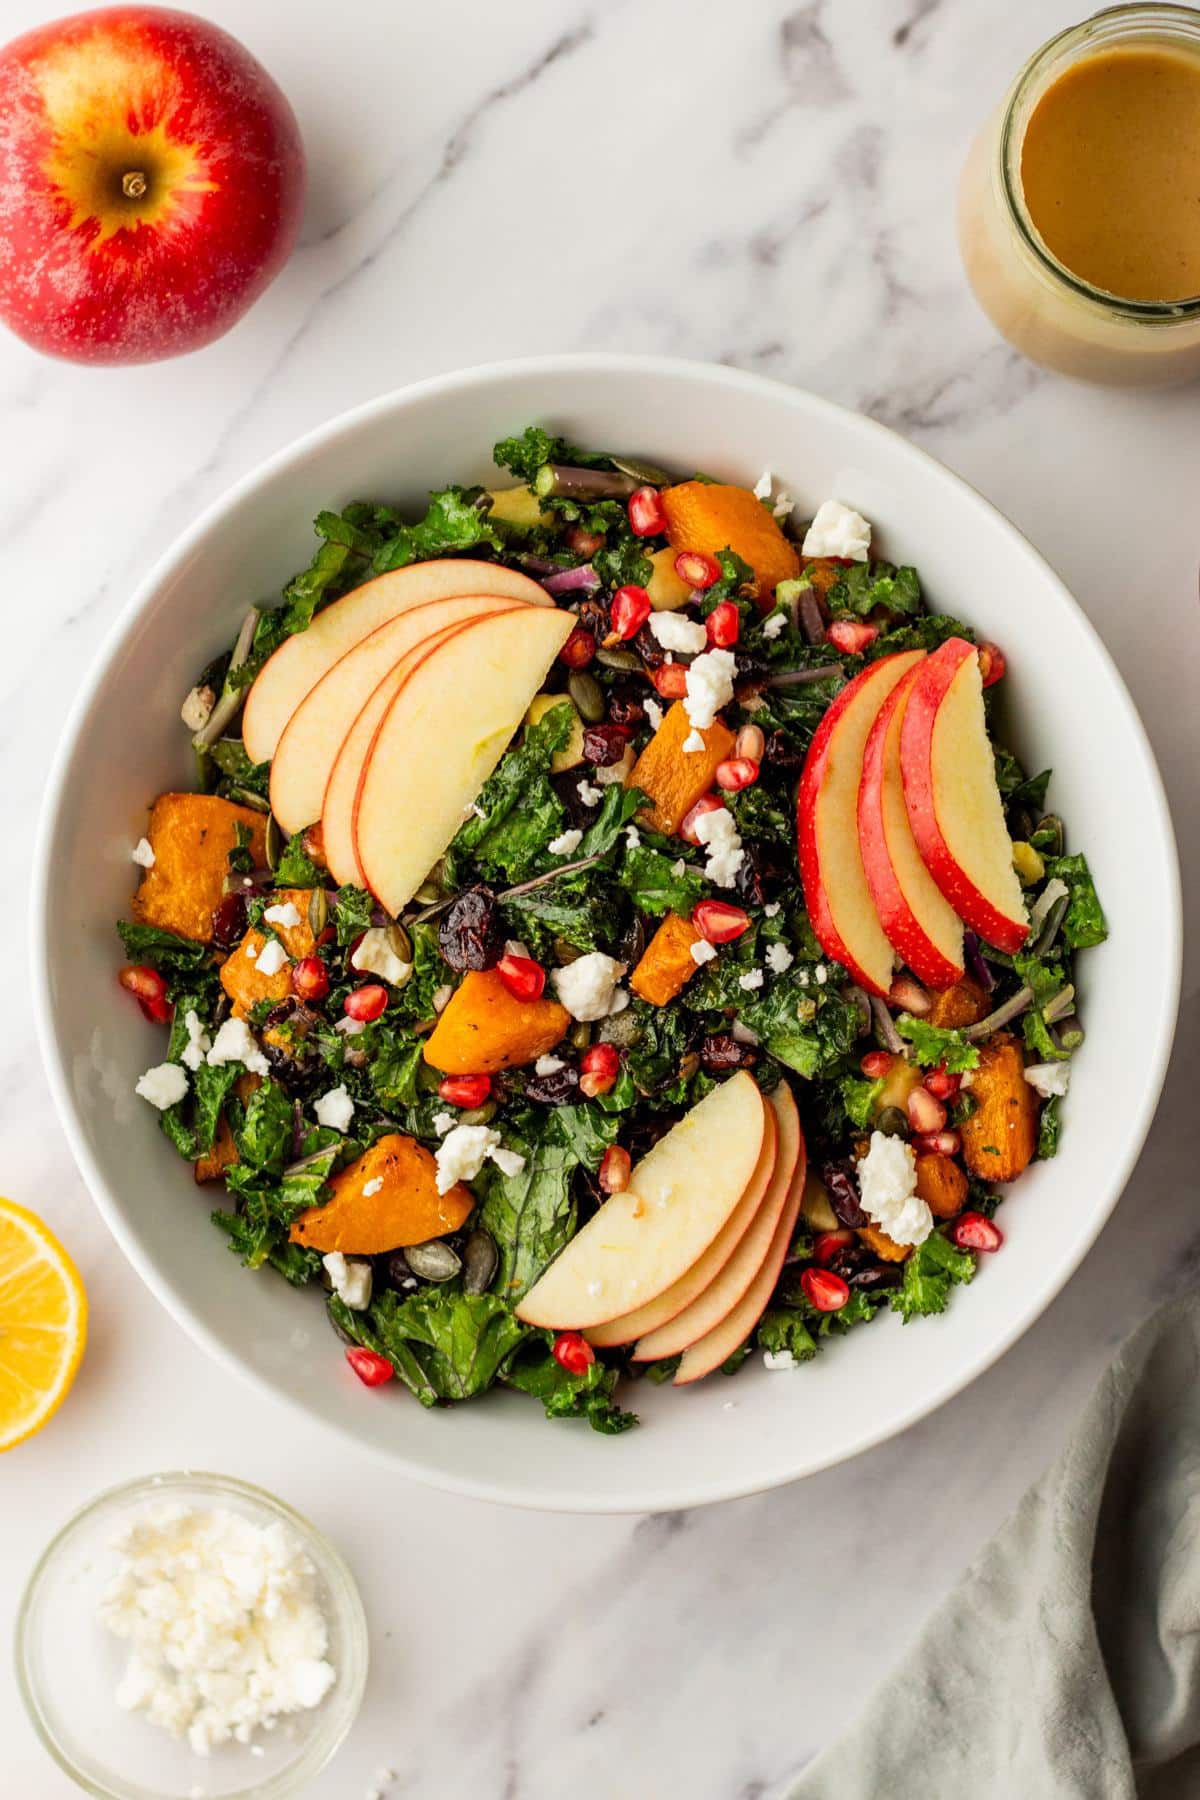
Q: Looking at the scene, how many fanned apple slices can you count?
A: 11